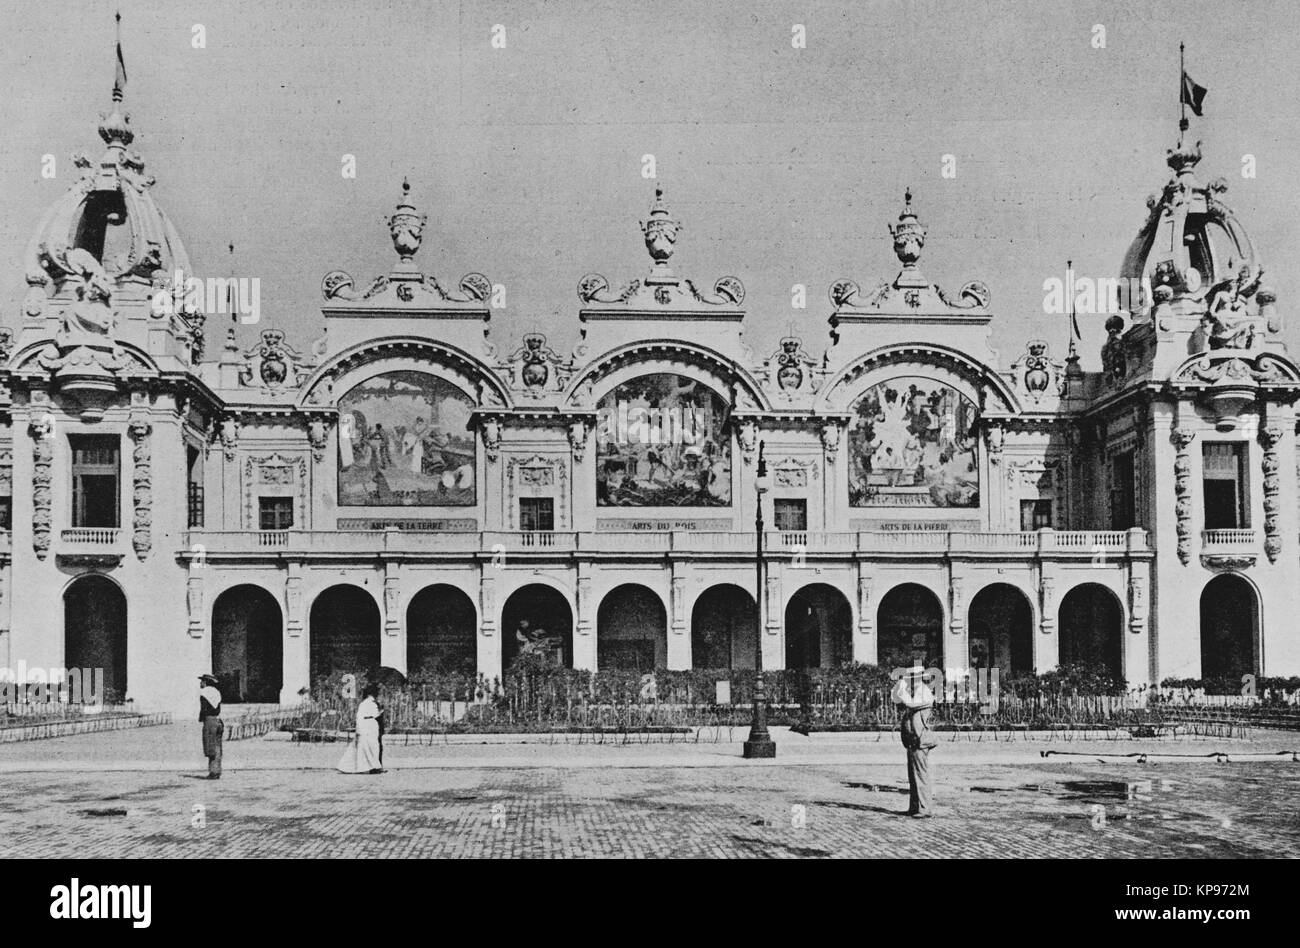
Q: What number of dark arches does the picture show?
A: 12